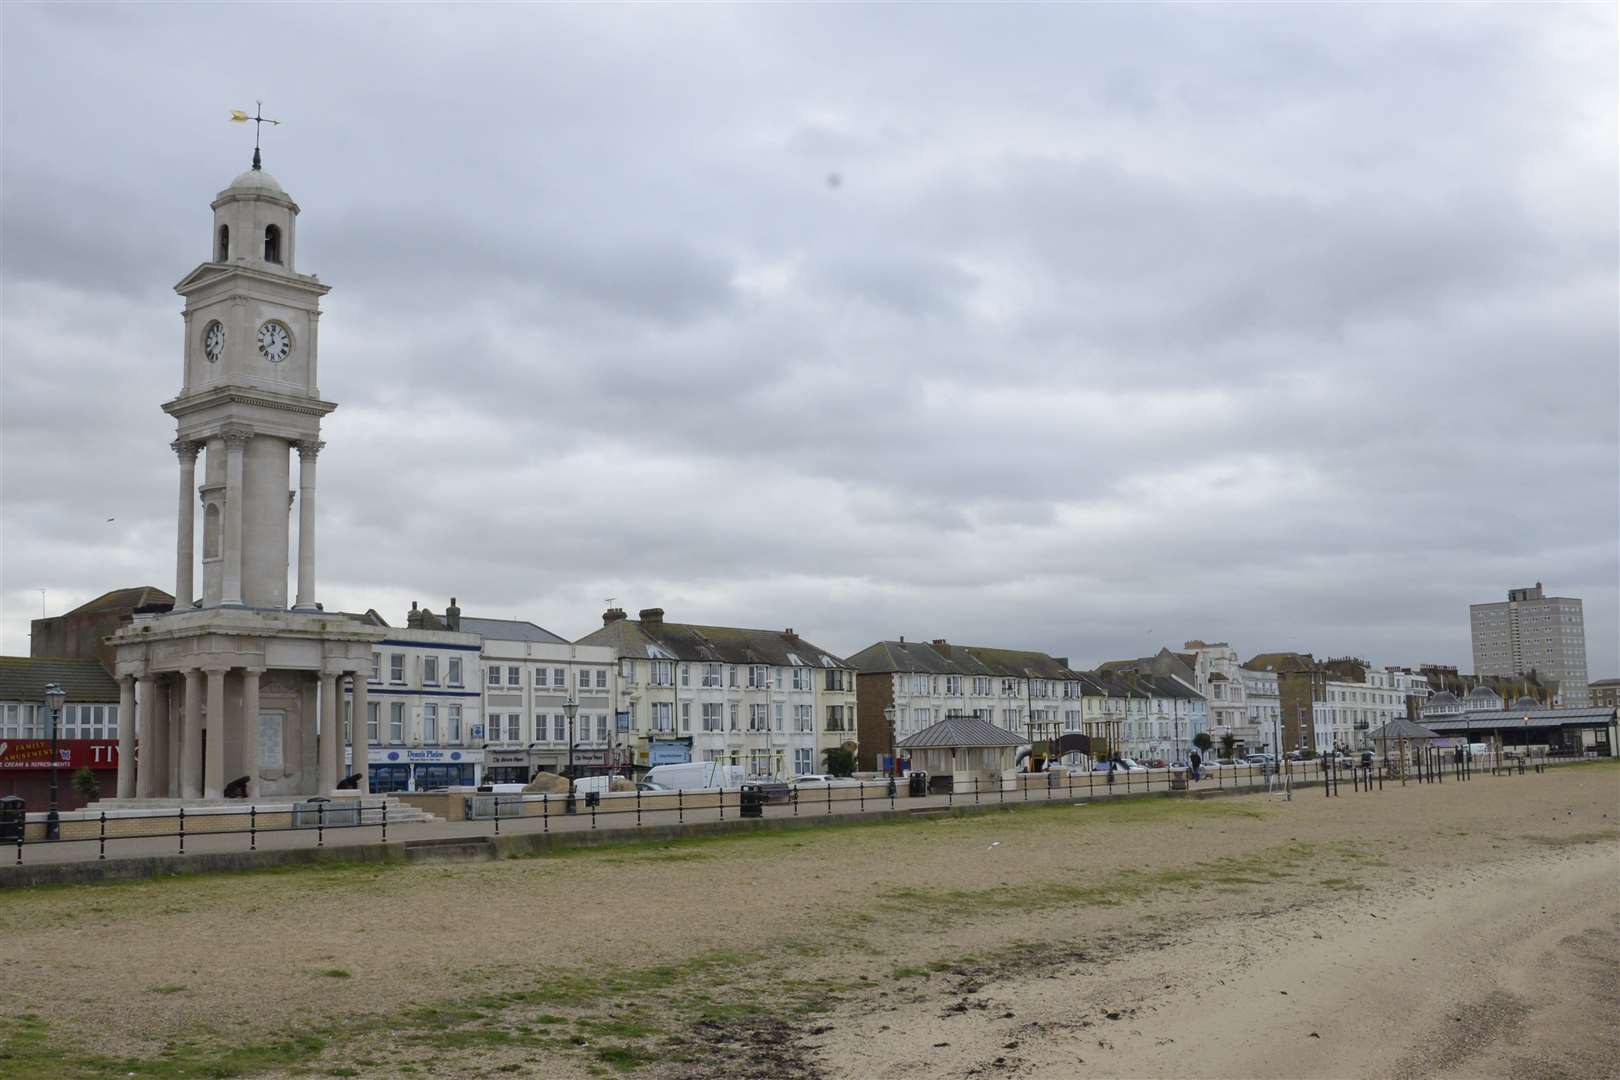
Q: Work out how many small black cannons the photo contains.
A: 2